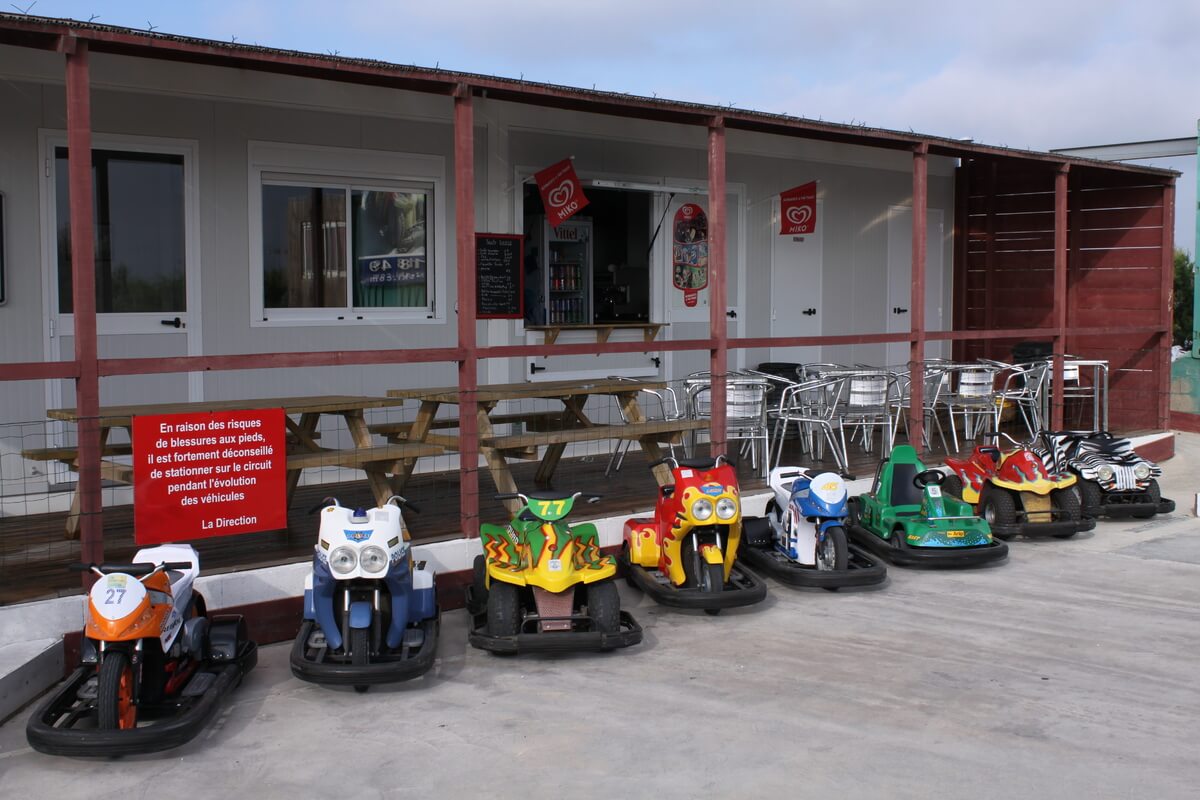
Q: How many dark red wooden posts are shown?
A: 6